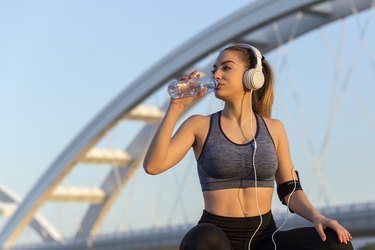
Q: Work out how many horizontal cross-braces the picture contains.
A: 3